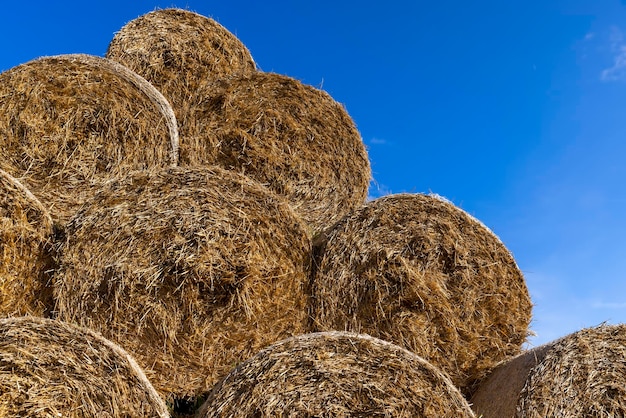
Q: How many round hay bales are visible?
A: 9